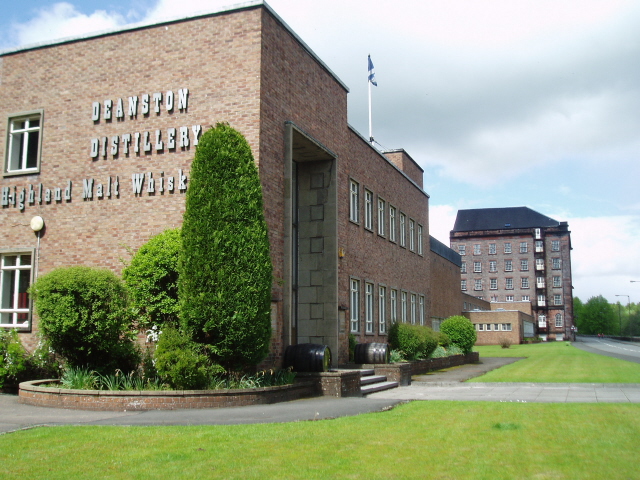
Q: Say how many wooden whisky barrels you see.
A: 2